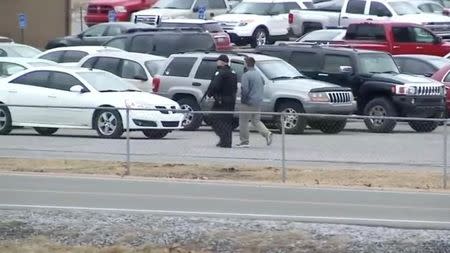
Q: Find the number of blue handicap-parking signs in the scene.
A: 3